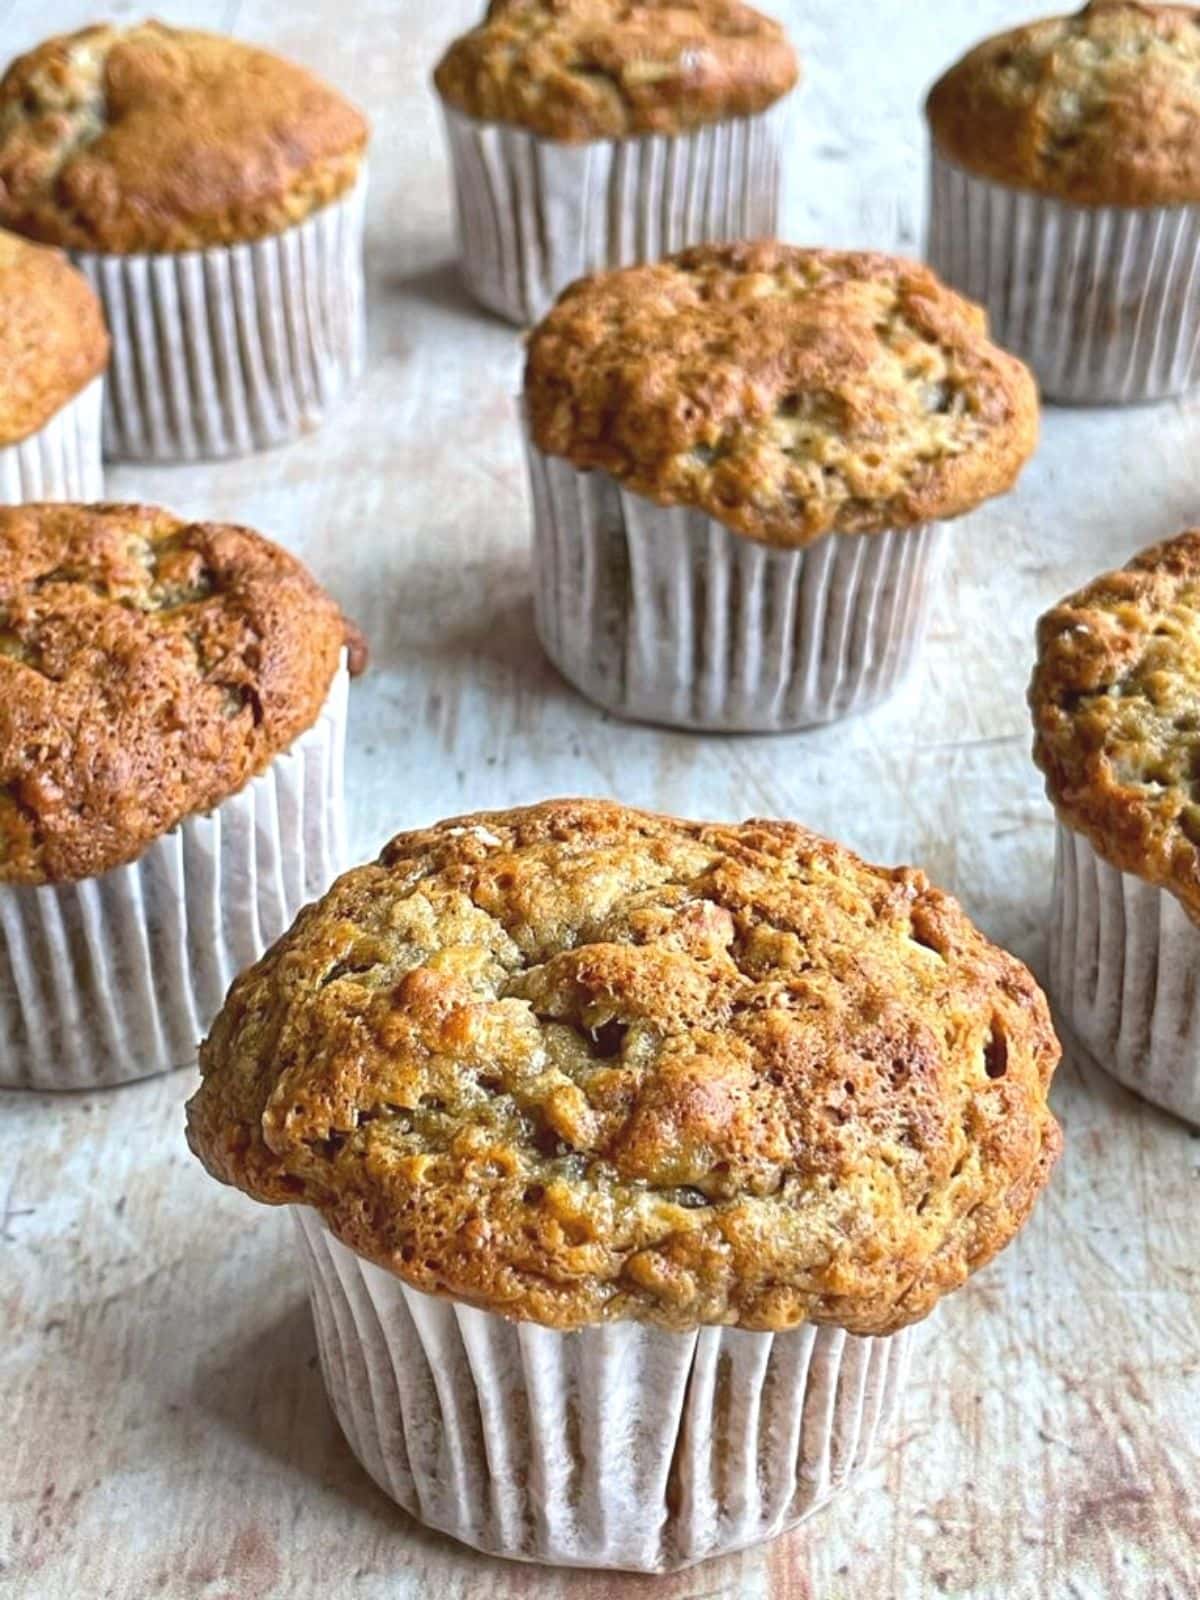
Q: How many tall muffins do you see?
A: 8